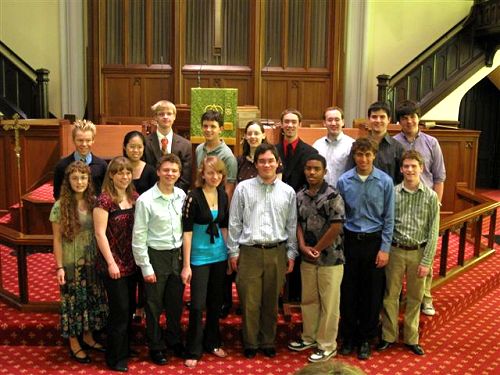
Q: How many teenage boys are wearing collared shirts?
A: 12